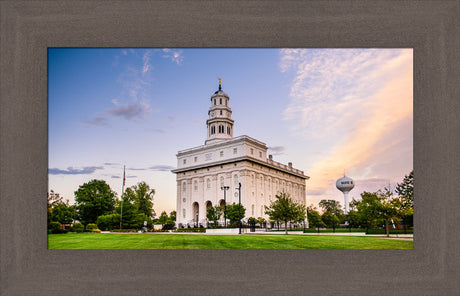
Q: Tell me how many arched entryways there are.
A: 3